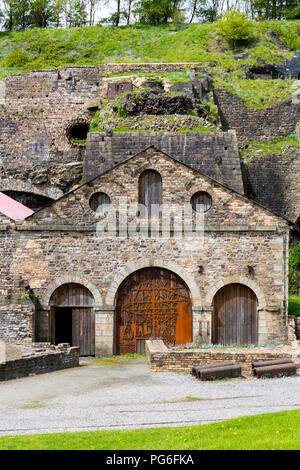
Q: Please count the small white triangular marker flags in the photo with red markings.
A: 0